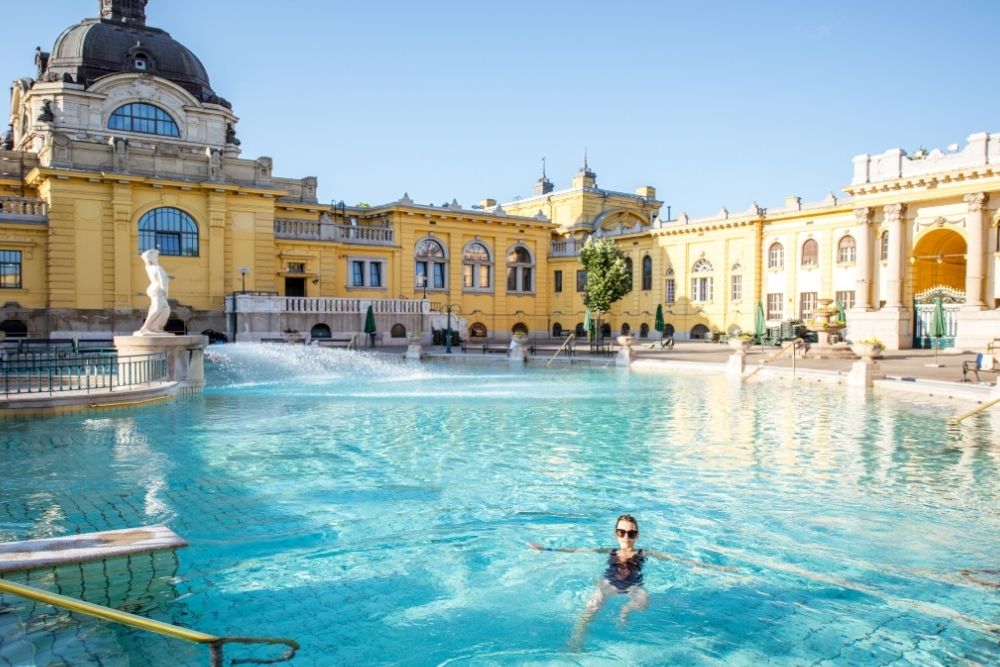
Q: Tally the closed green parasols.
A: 6